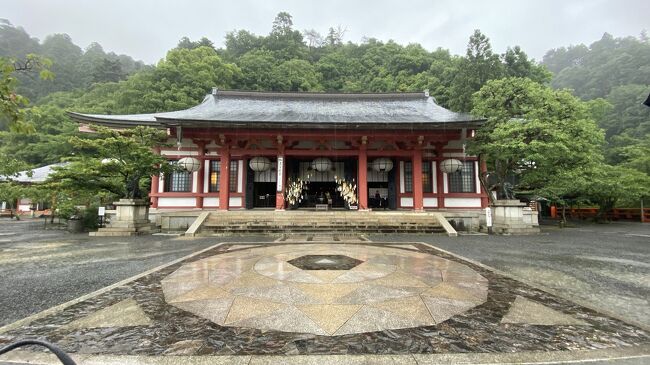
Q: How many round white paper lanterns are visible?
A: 5